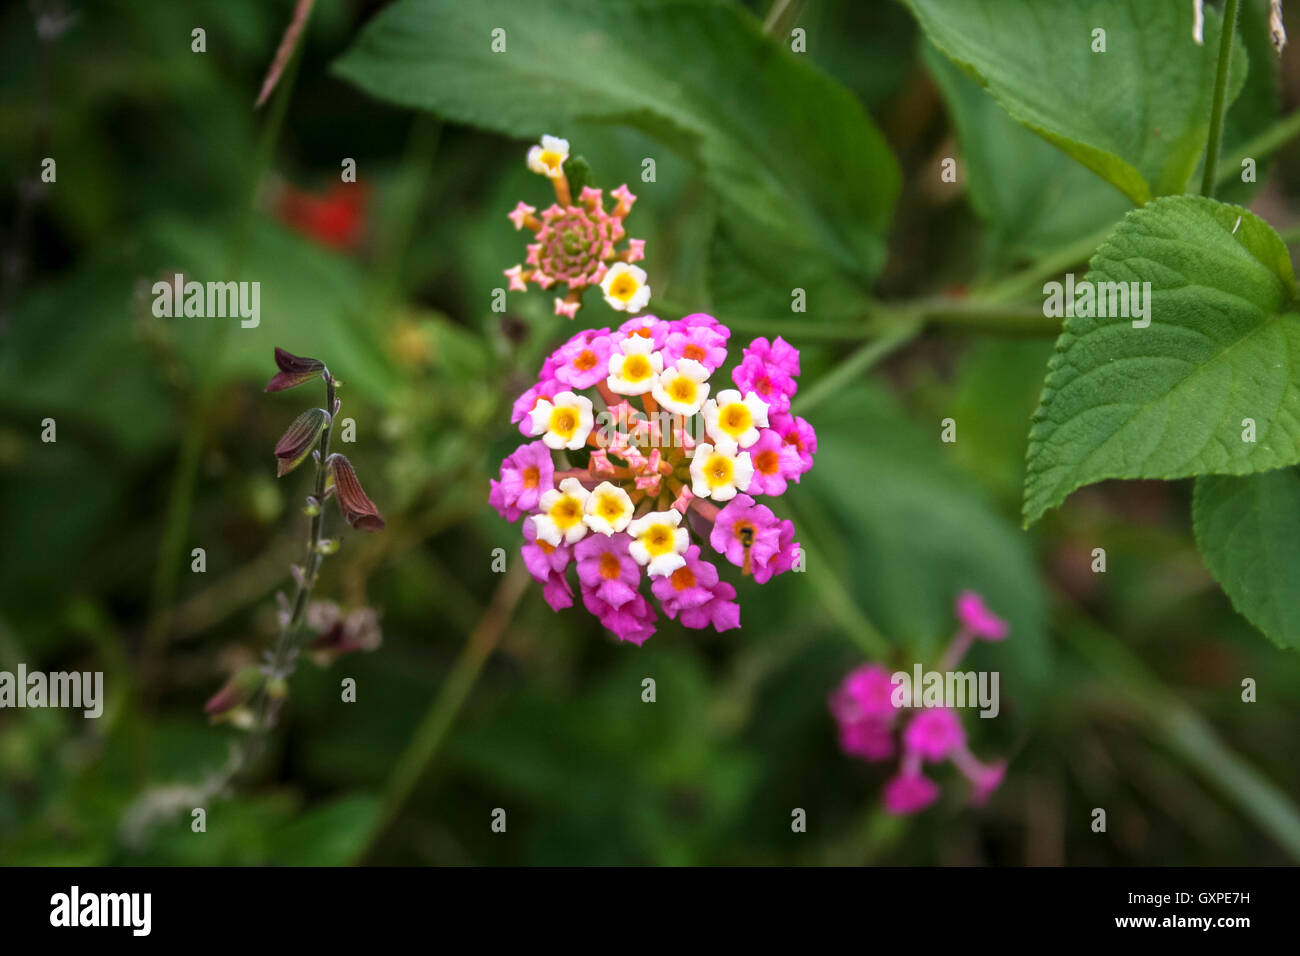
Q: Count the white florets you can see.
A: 10